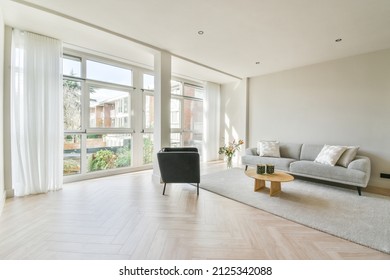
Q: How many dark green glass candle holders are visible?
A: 2